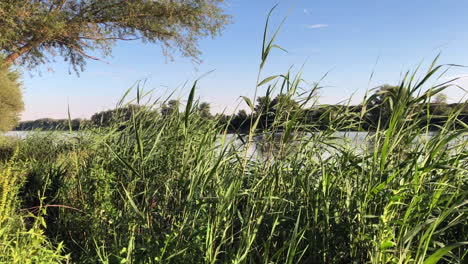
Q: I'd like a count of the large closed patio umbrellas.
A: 0